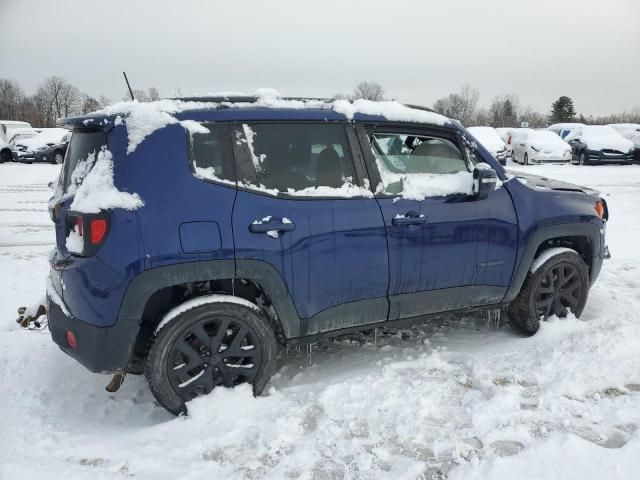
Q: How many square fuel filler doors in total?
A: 1